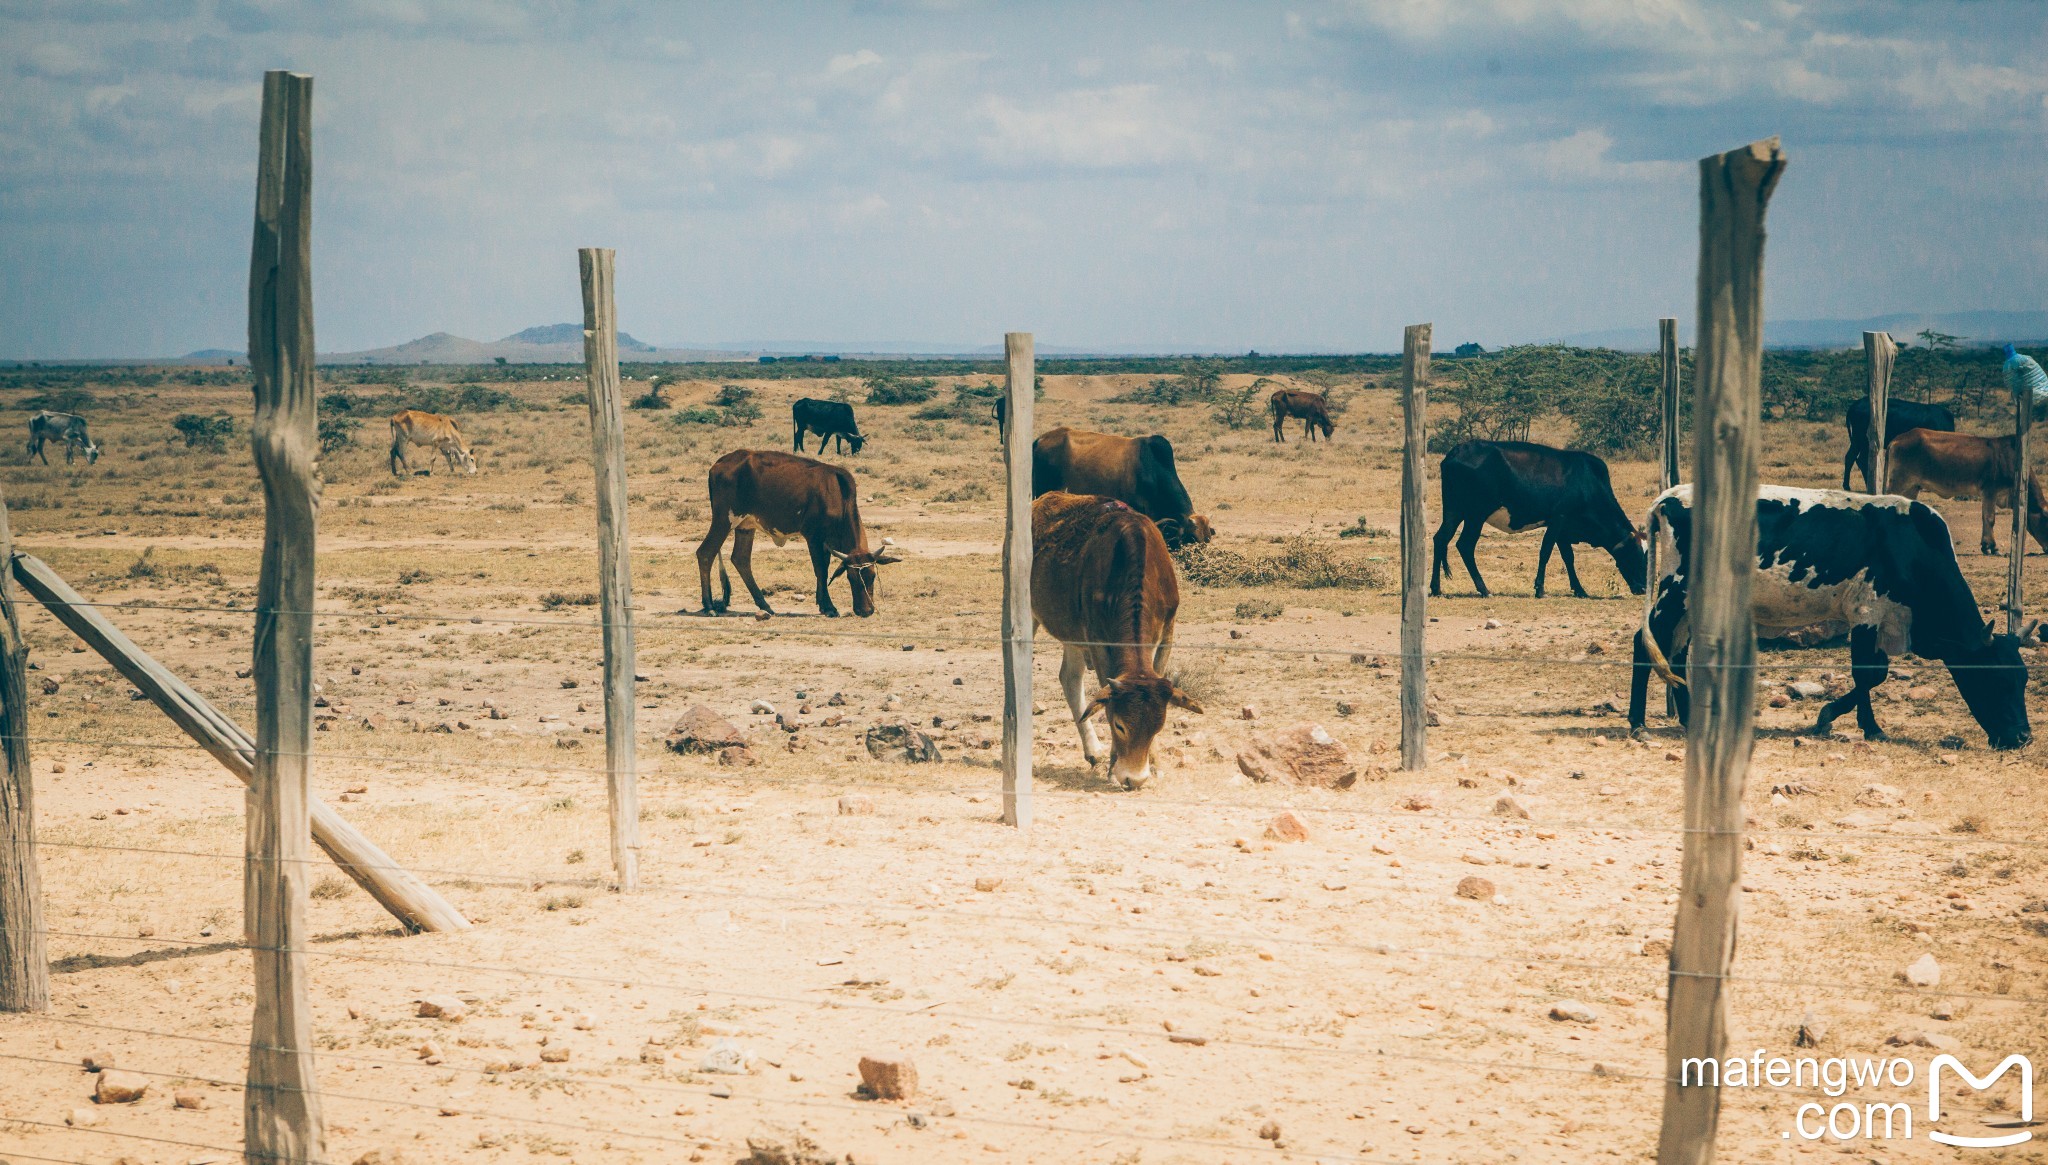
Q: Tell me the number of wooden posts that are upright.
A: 9